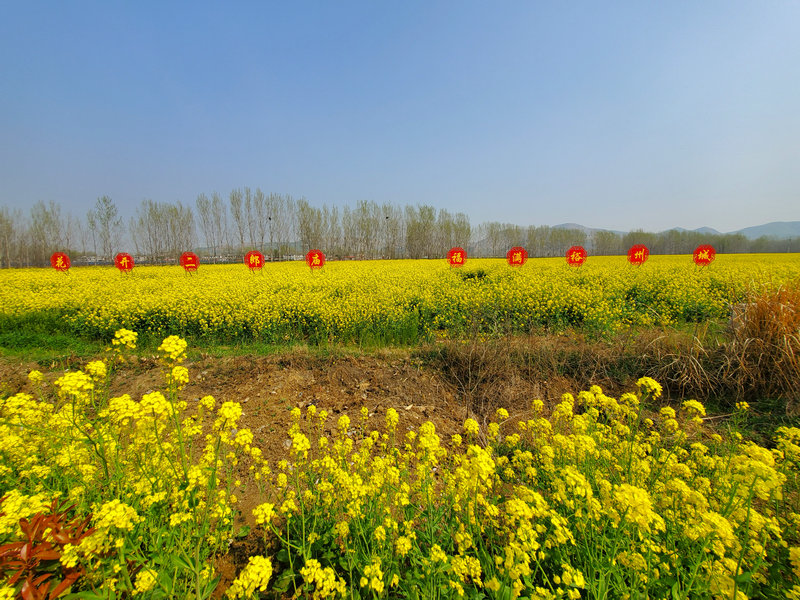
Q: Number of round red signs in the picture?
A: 10